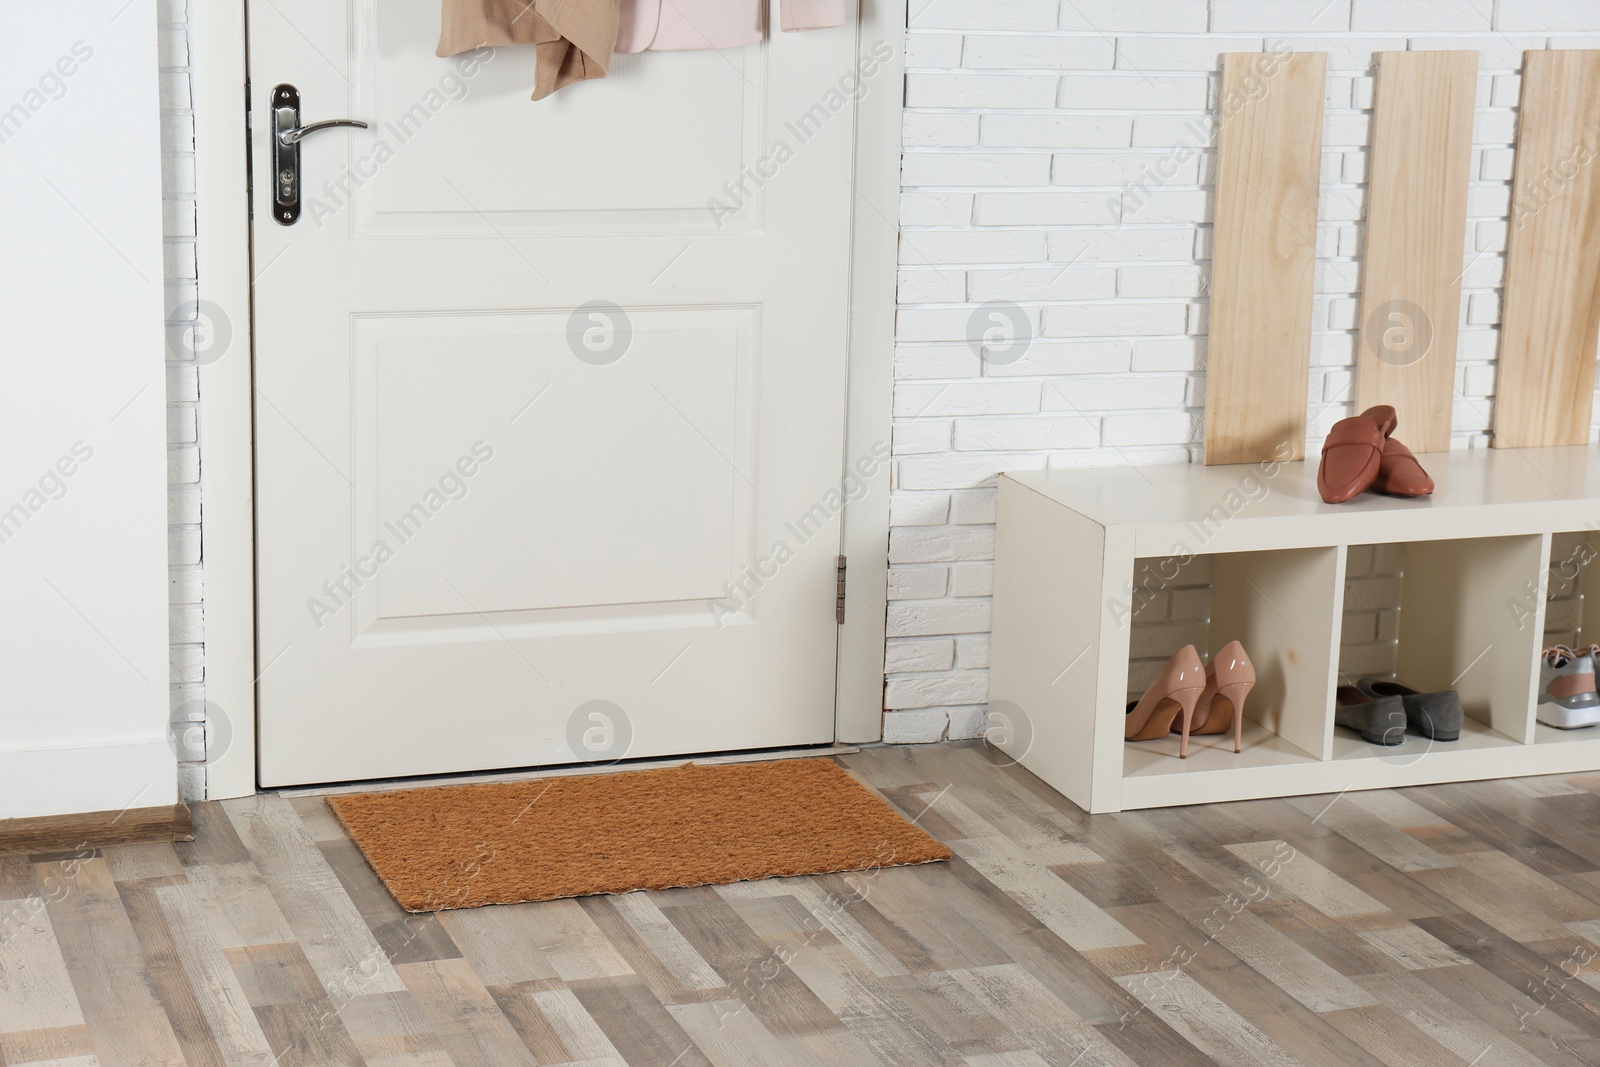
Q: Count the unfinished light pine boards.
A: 3